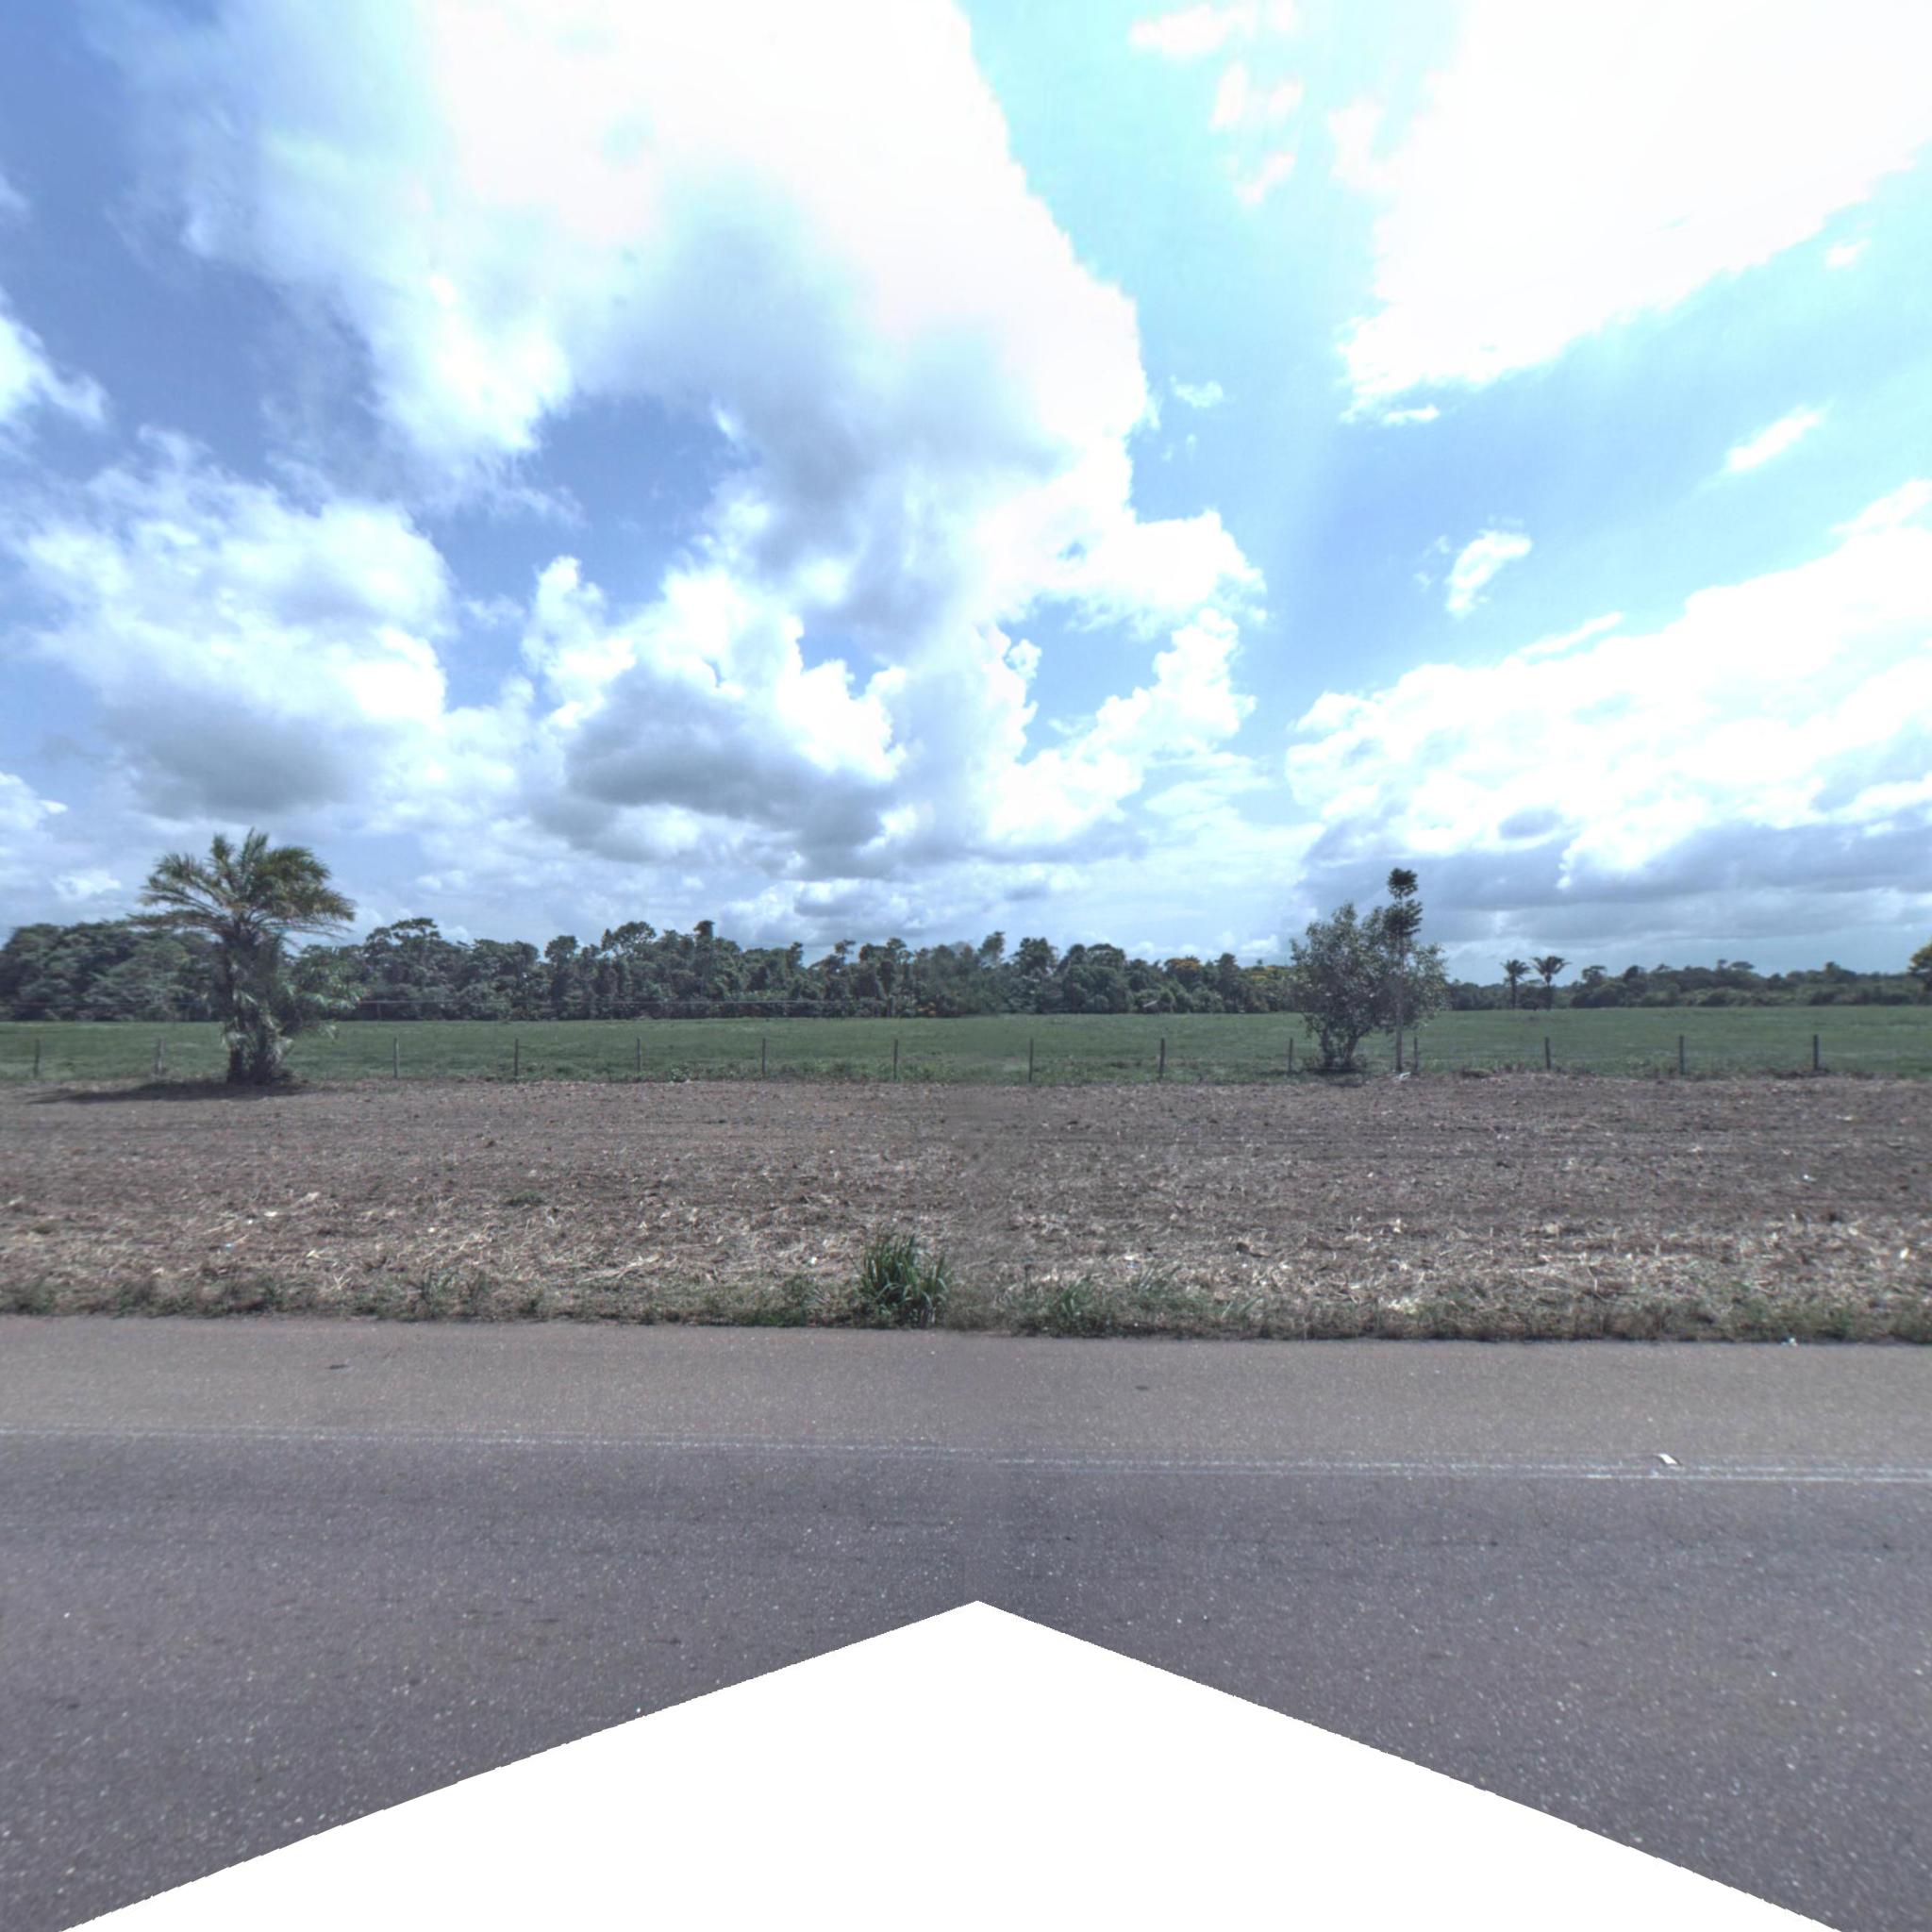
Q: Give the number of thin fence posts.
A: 14